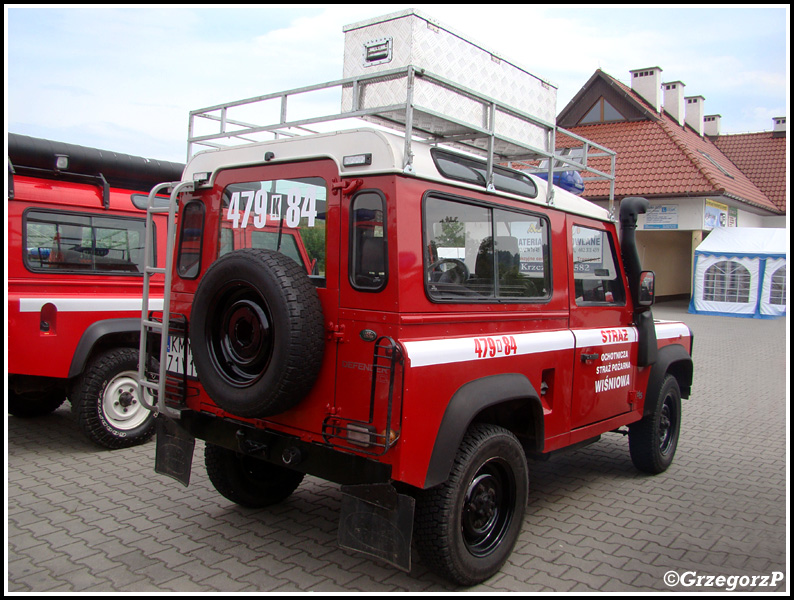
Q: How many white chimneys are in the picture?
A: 5